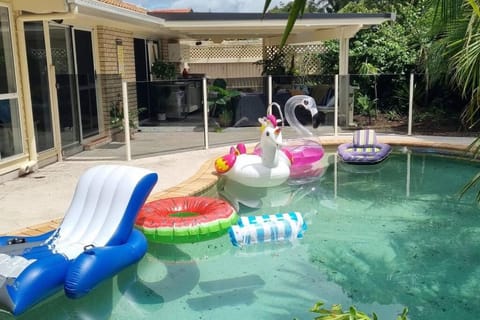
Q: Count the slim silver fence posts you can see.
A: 5